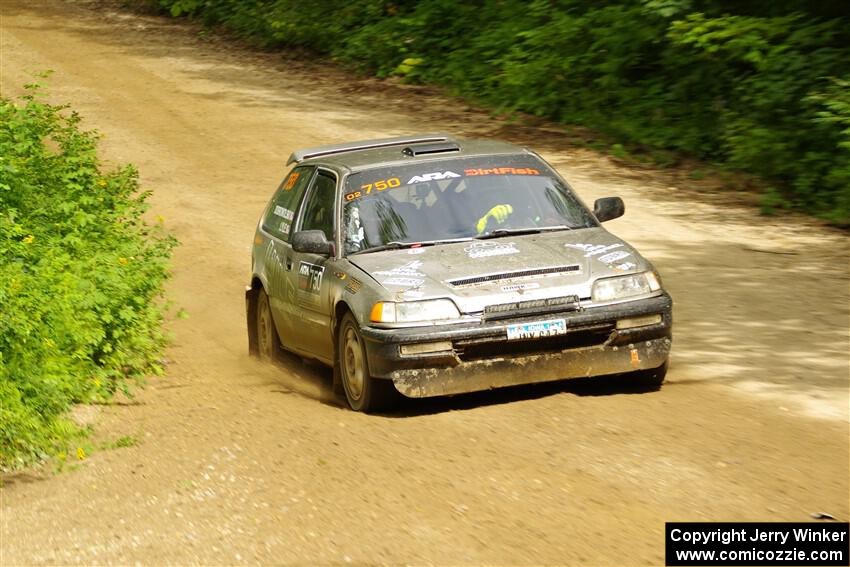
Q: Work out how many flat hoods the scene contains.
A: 1